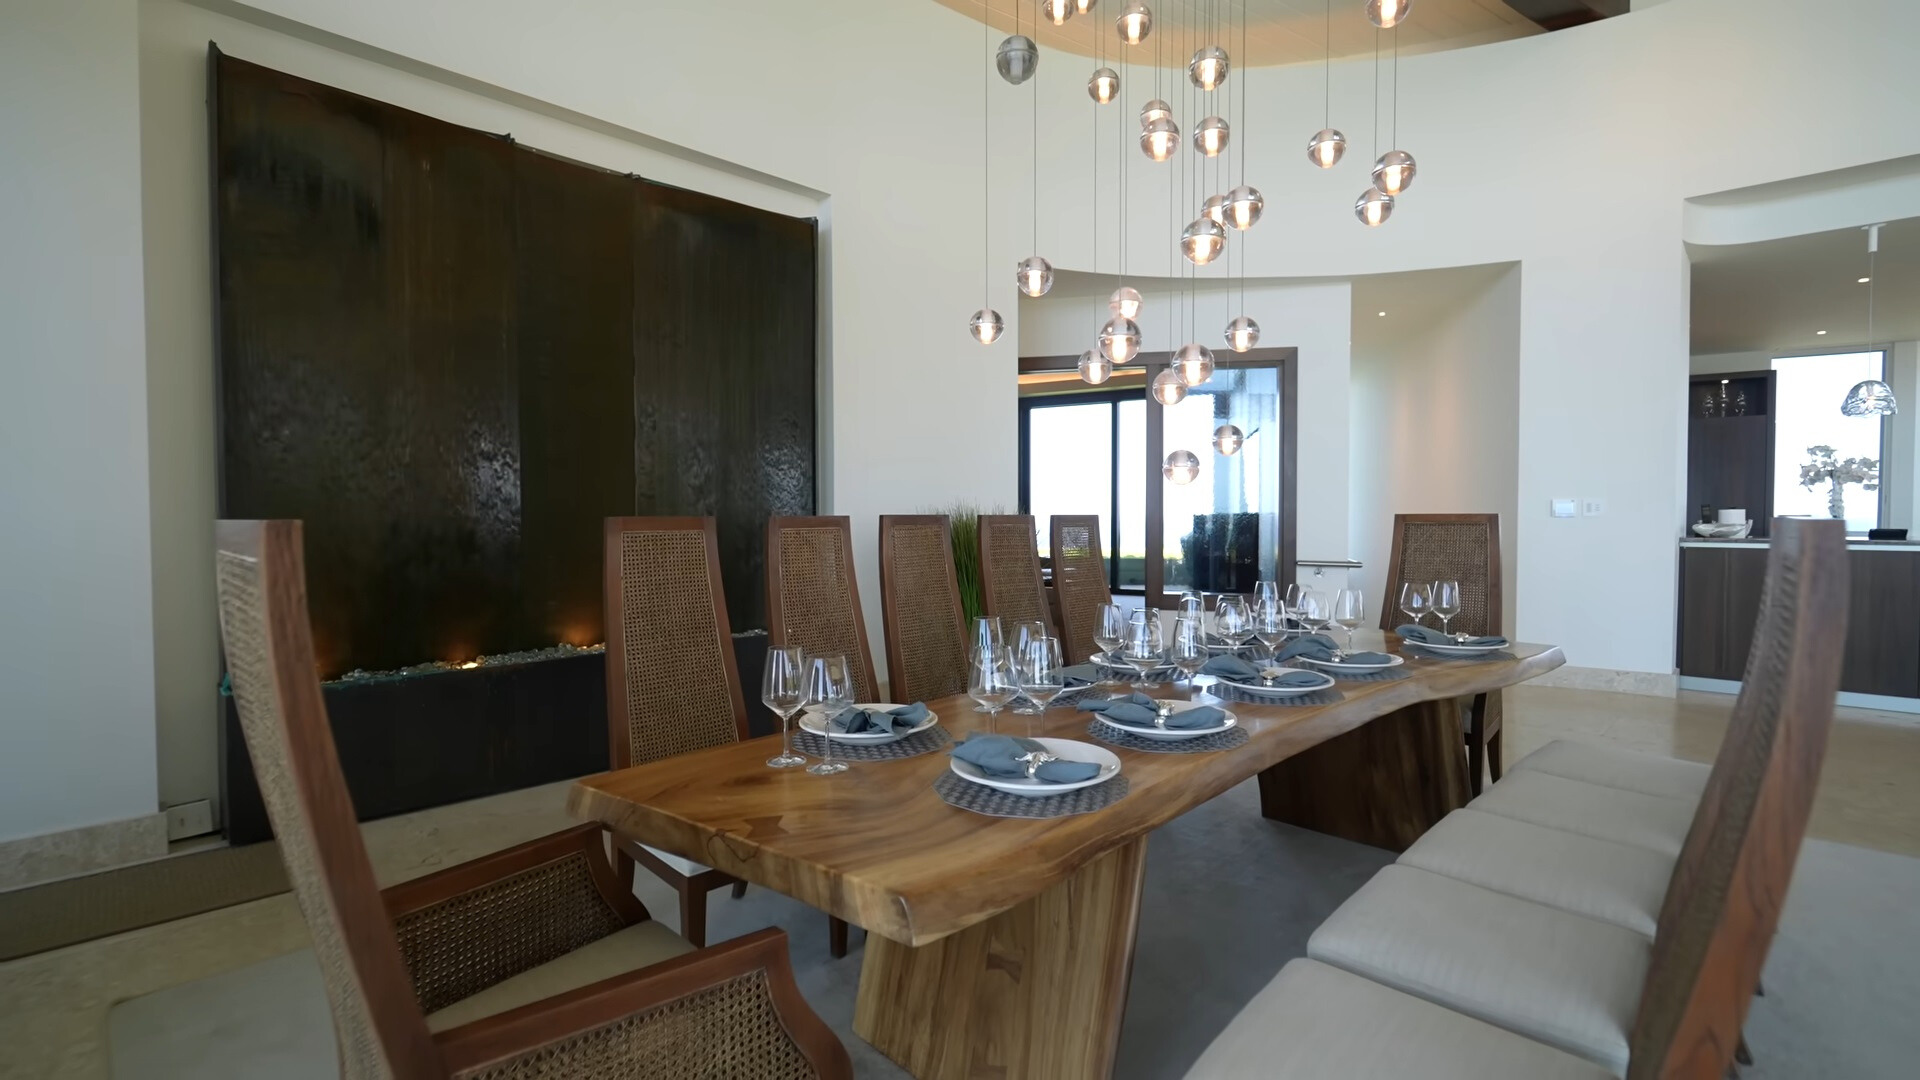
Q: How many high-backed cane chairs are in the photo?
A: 12